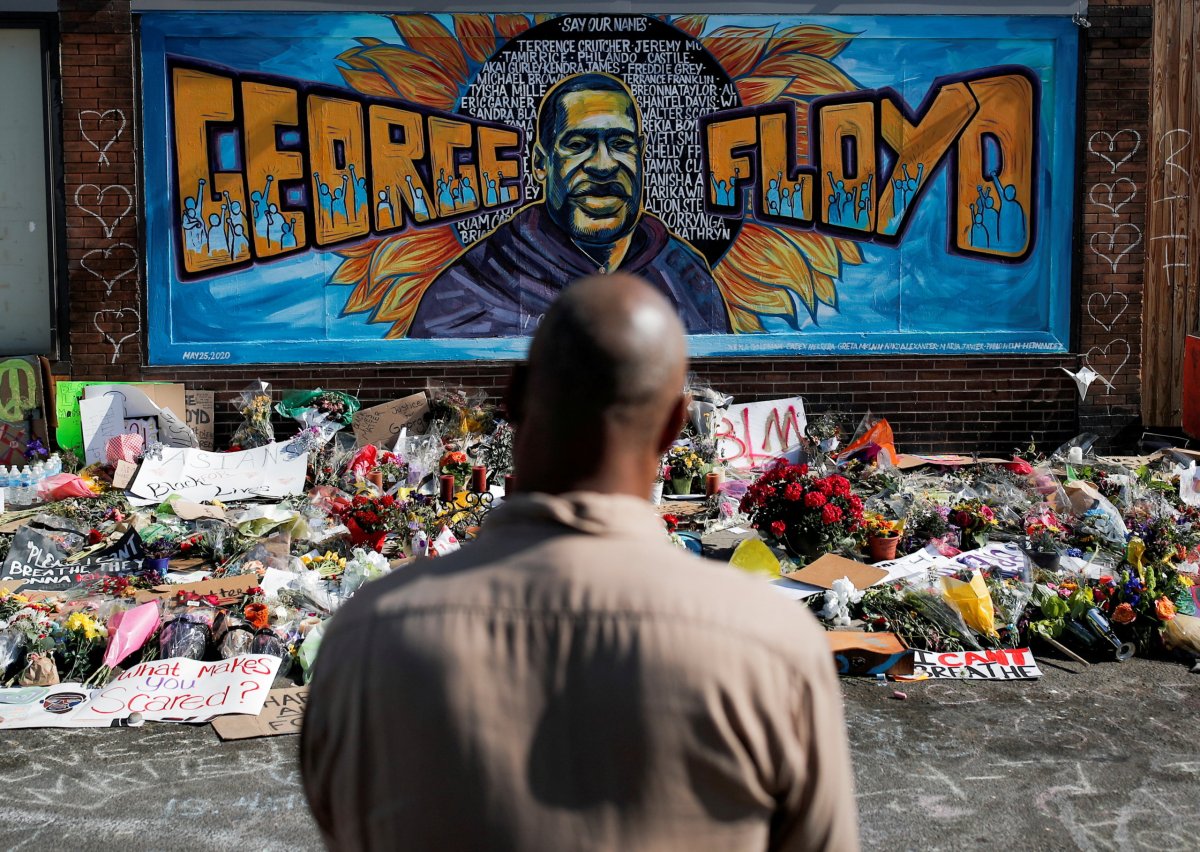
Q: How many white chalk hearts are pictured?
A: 9